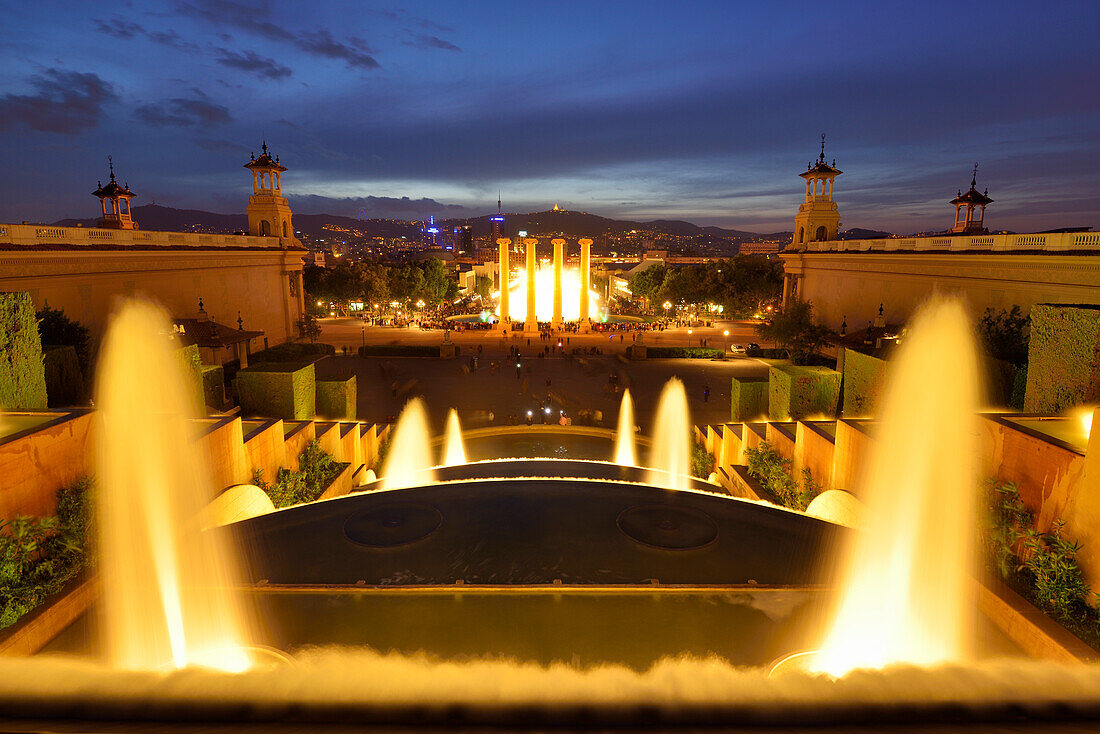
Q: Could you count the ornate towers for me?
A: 4